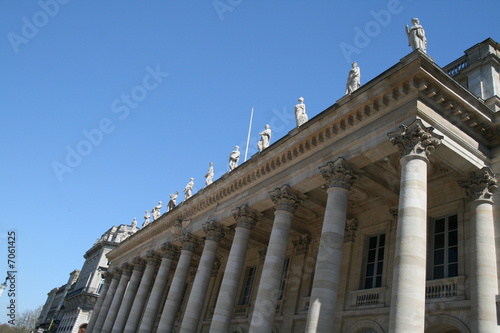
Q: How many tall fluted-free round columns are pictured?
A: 13